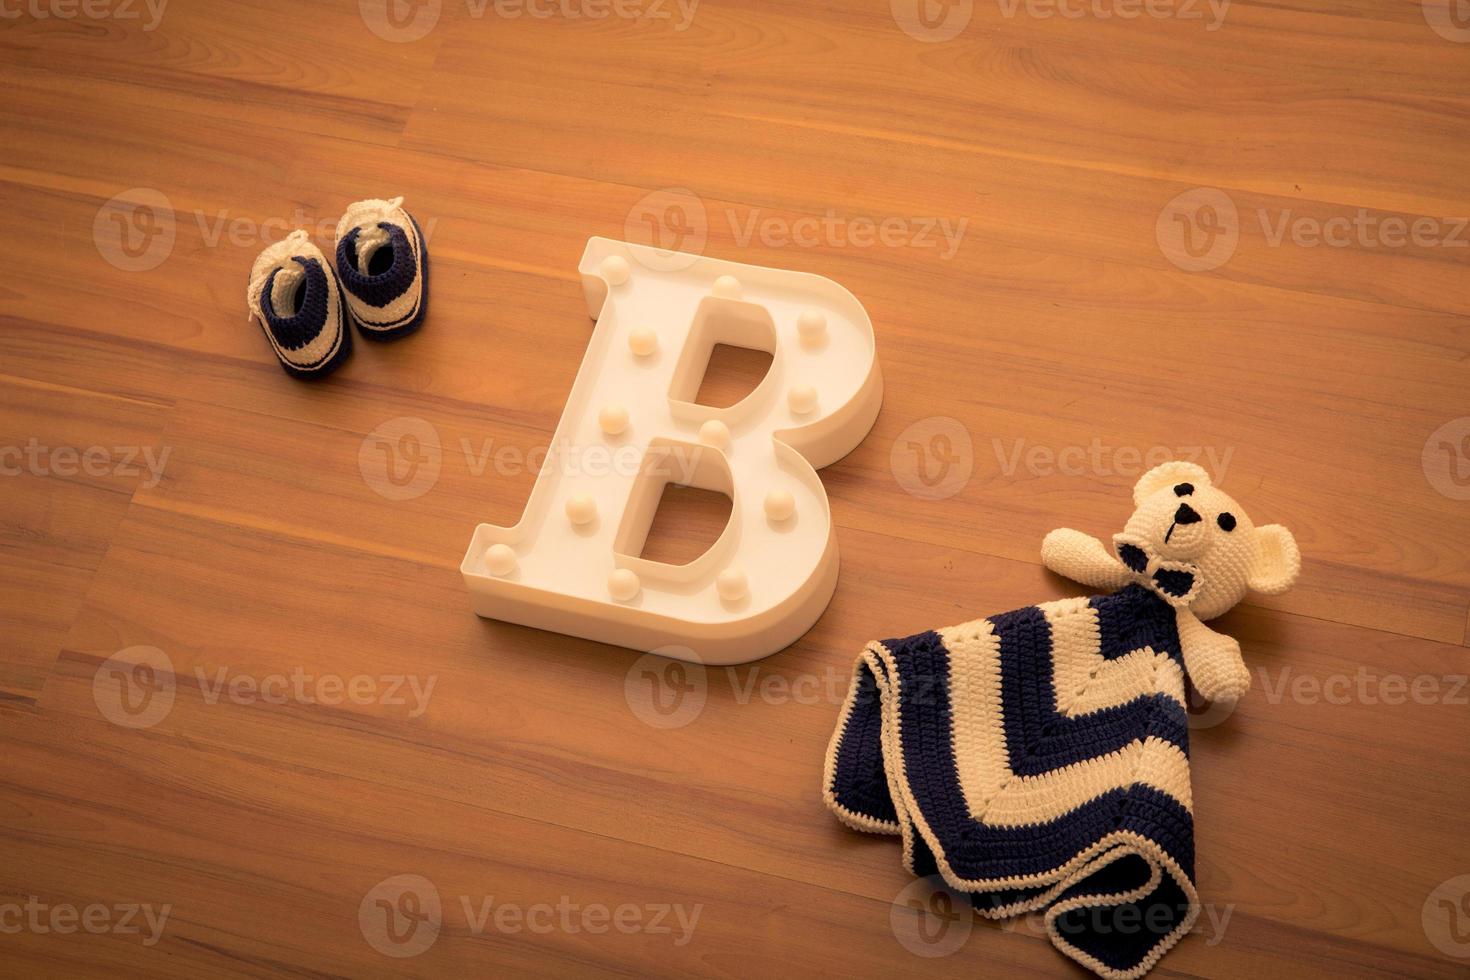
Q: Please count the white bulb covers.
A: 12